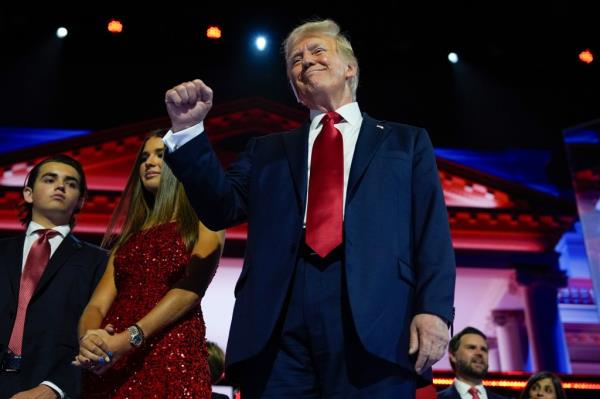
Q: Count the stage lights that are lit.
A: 6